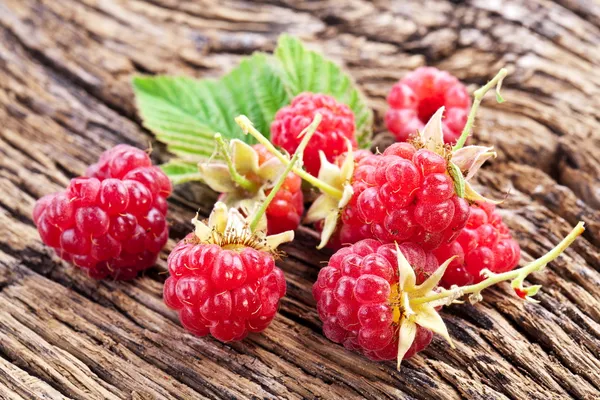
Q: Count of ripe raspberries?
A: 9